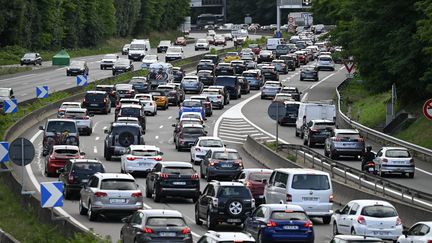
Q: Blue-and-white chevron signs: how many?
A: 5